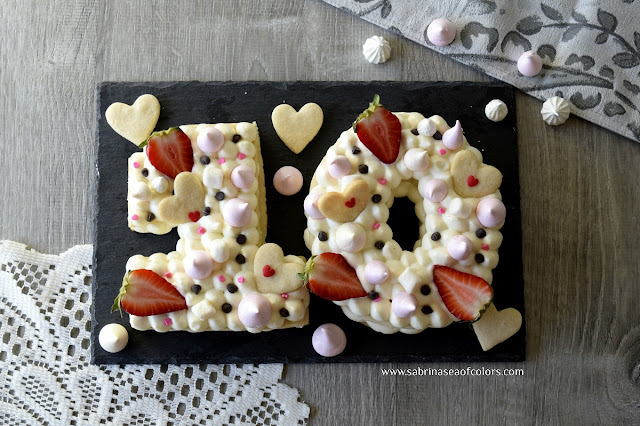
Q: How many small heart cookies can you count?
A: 7